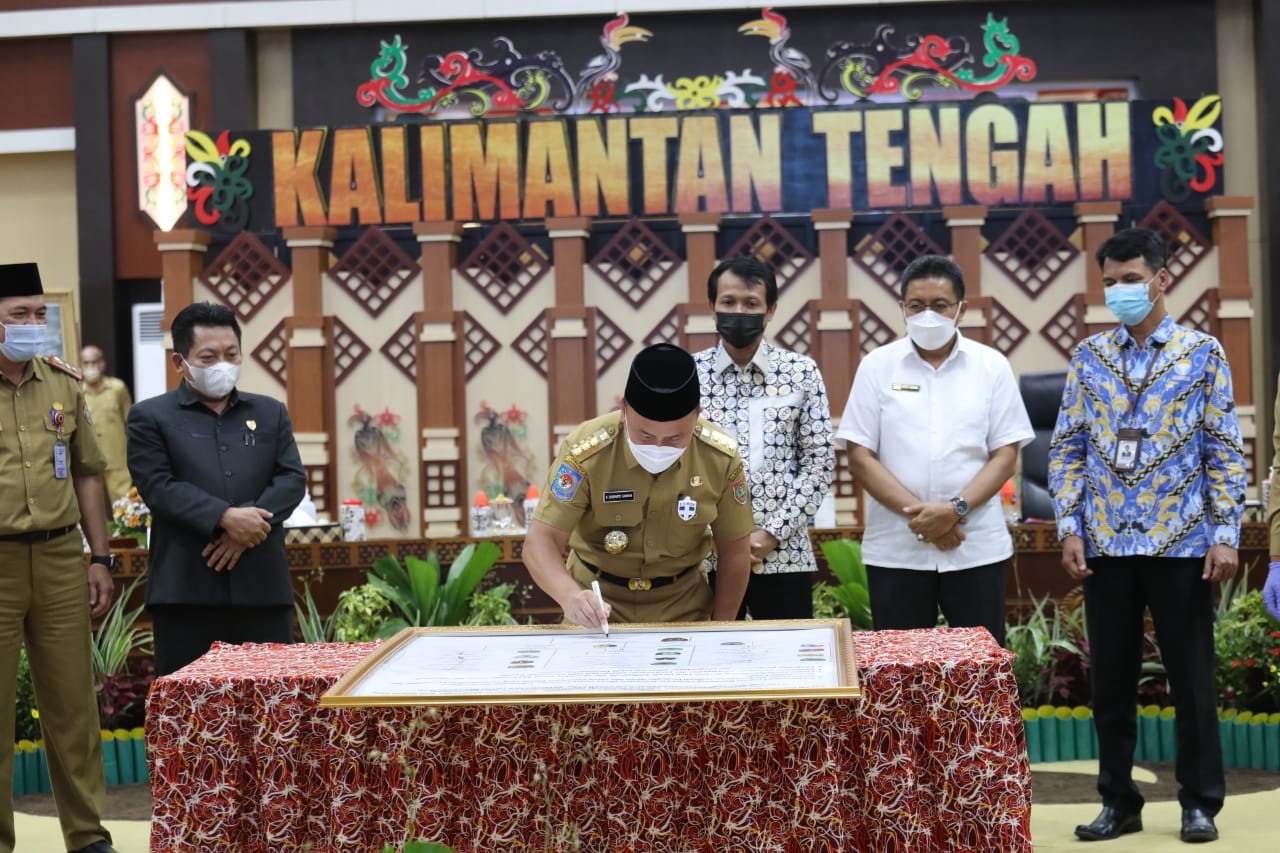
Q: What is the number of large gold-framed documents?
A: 1